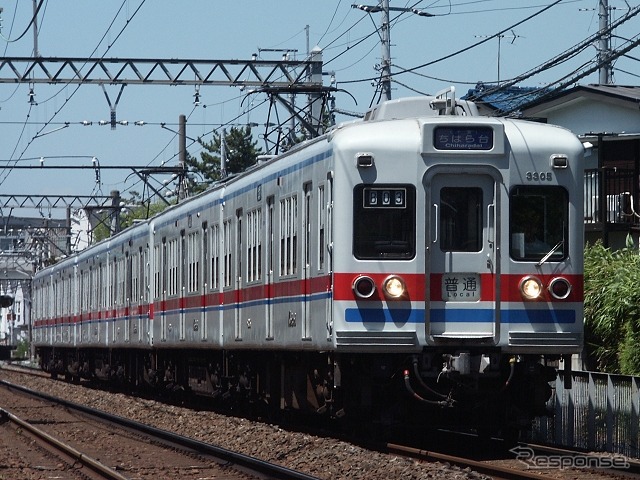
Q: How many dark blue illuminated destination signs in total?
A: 1